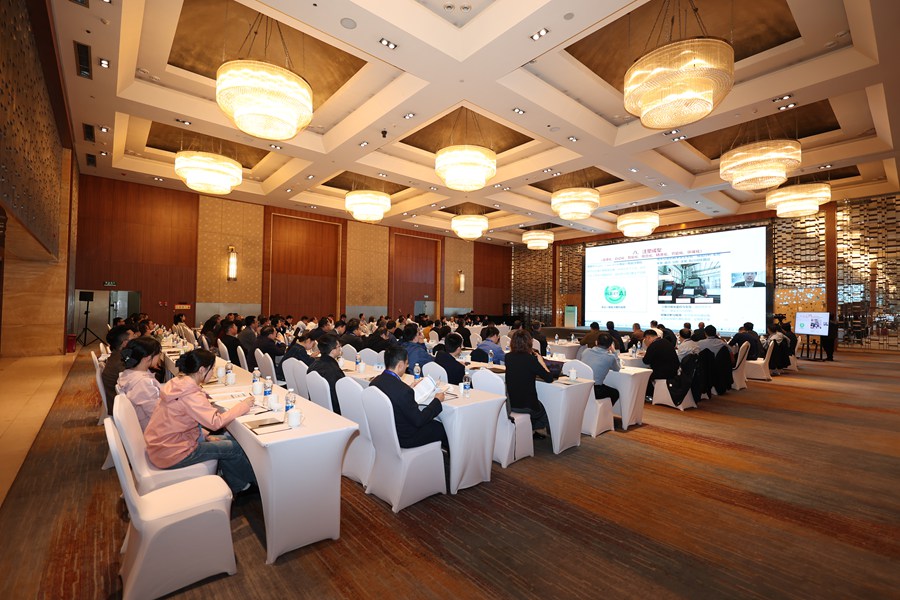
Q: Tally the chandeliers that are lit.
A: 11